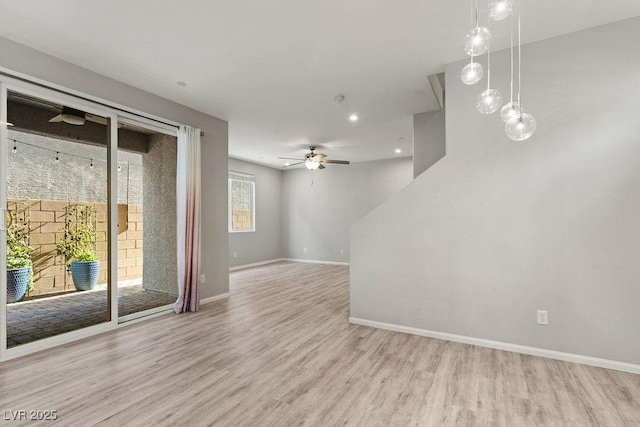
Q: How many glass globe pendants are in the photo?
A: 6